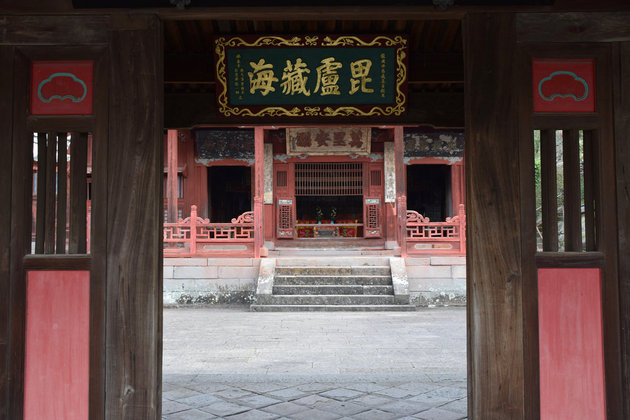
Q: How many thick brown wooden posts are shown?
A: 2